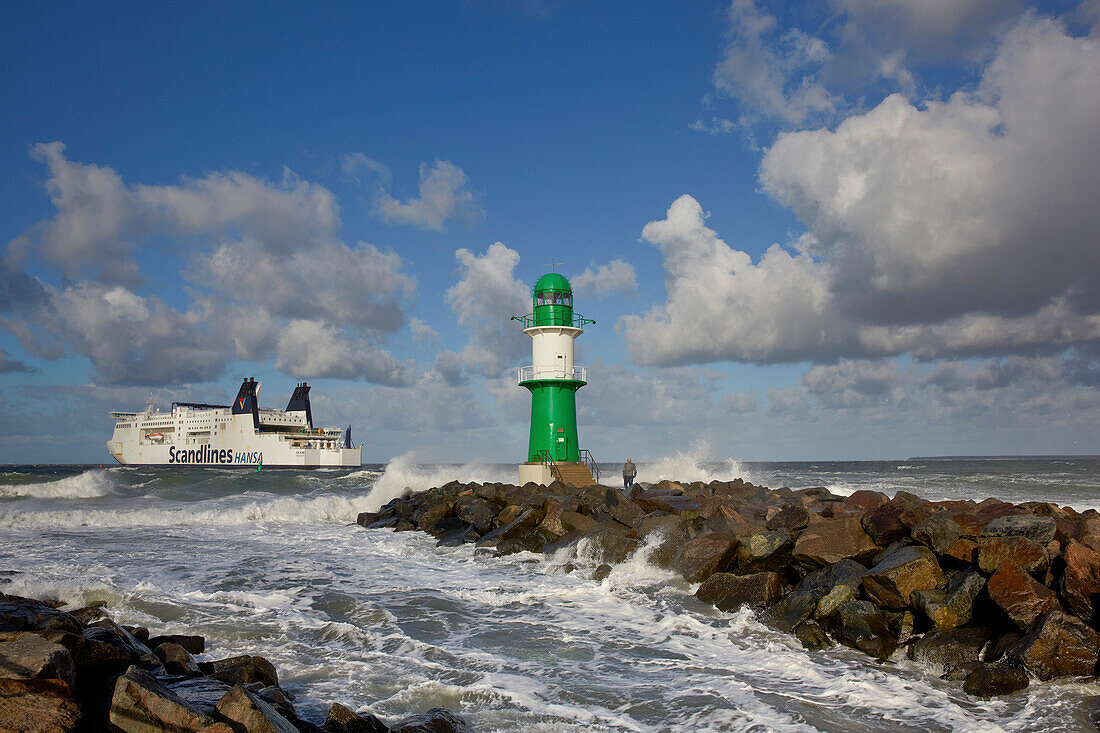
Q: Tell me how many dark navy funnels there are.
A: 2